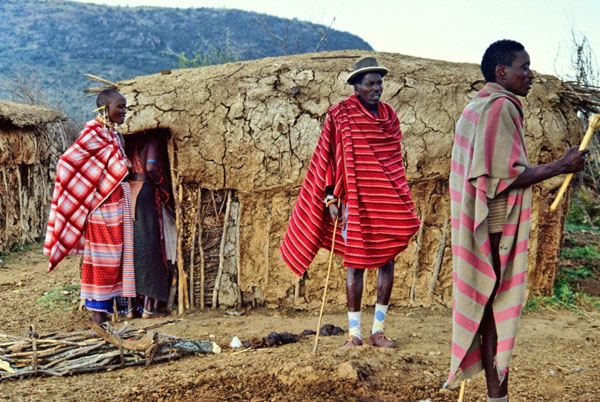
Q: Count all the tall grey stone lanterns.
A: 0